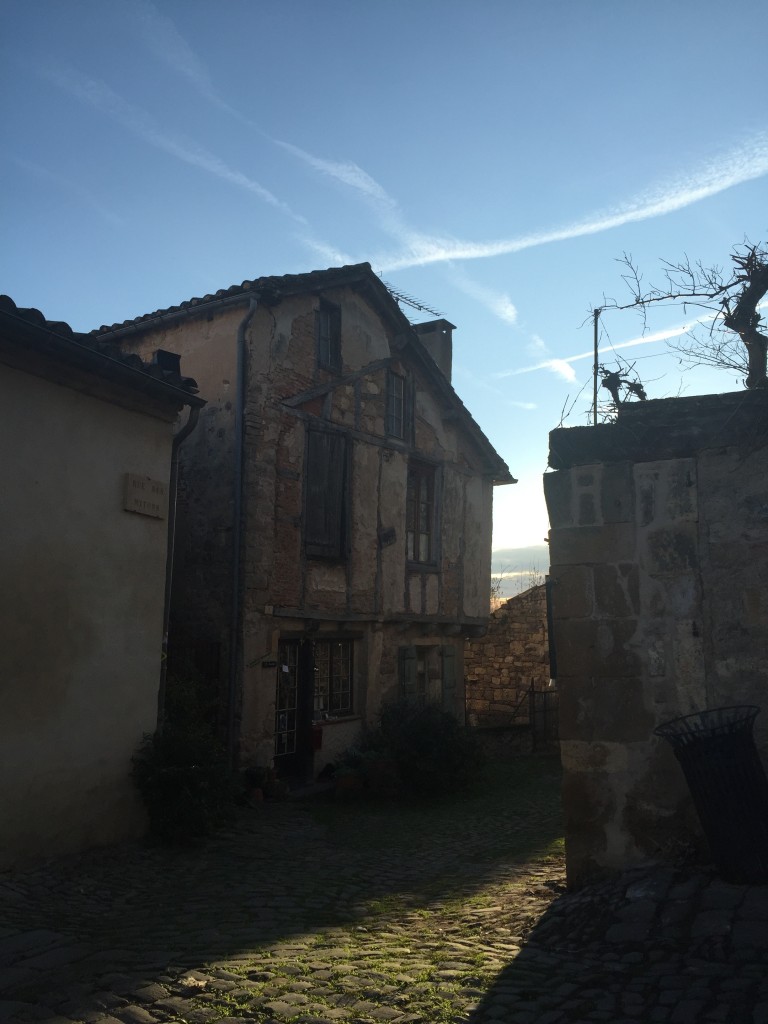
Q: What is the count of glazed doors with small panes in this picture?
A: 1